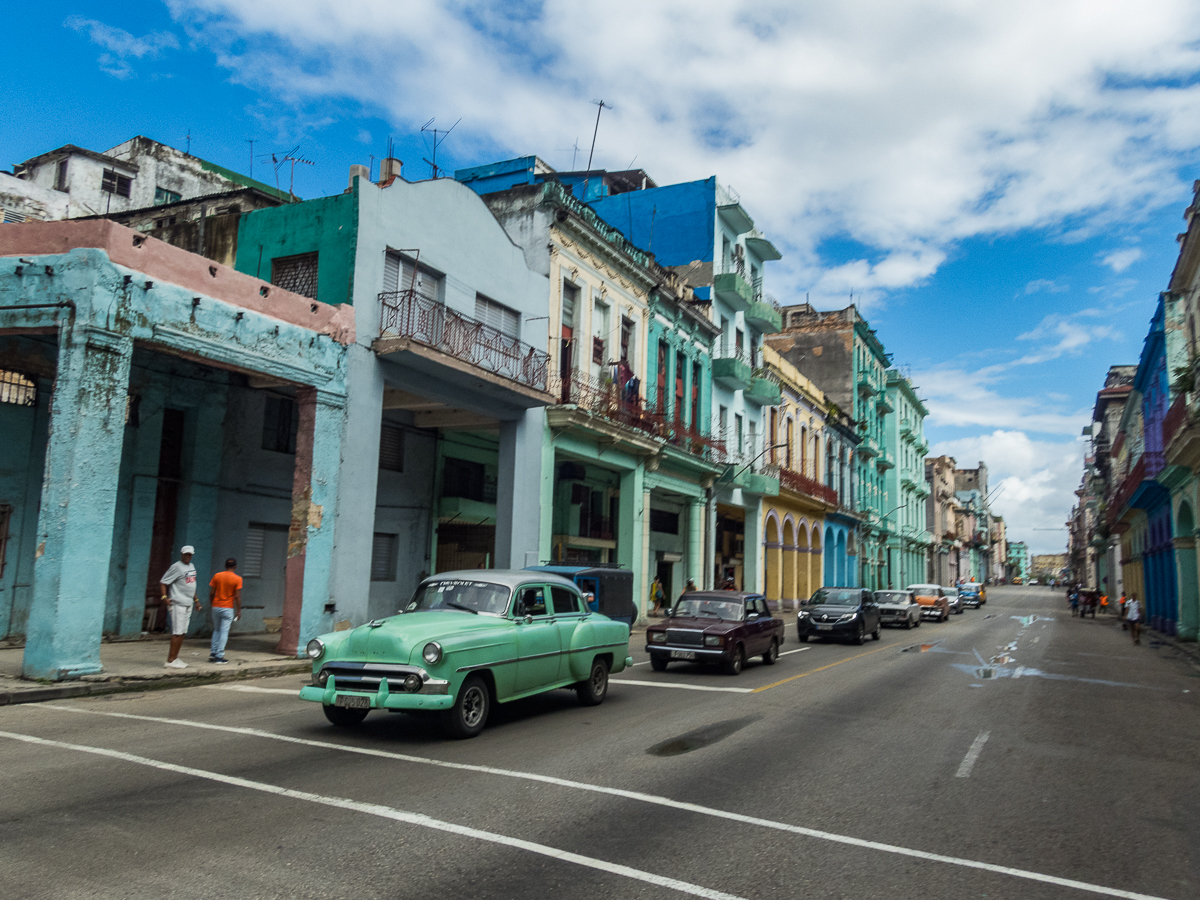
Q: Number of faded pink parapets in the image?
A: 1